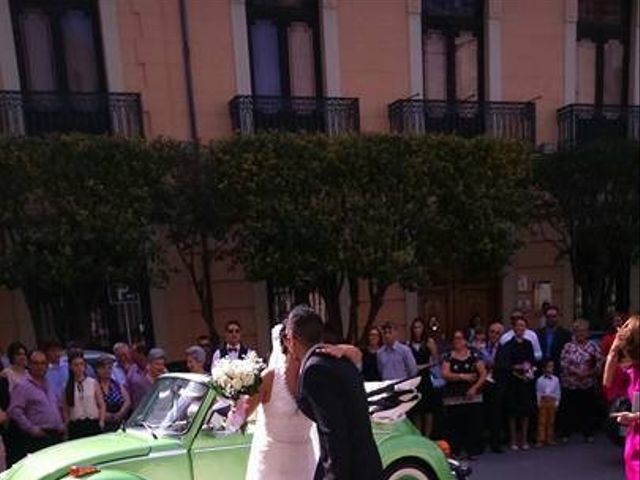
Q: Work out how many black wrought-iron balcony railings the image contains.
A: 4